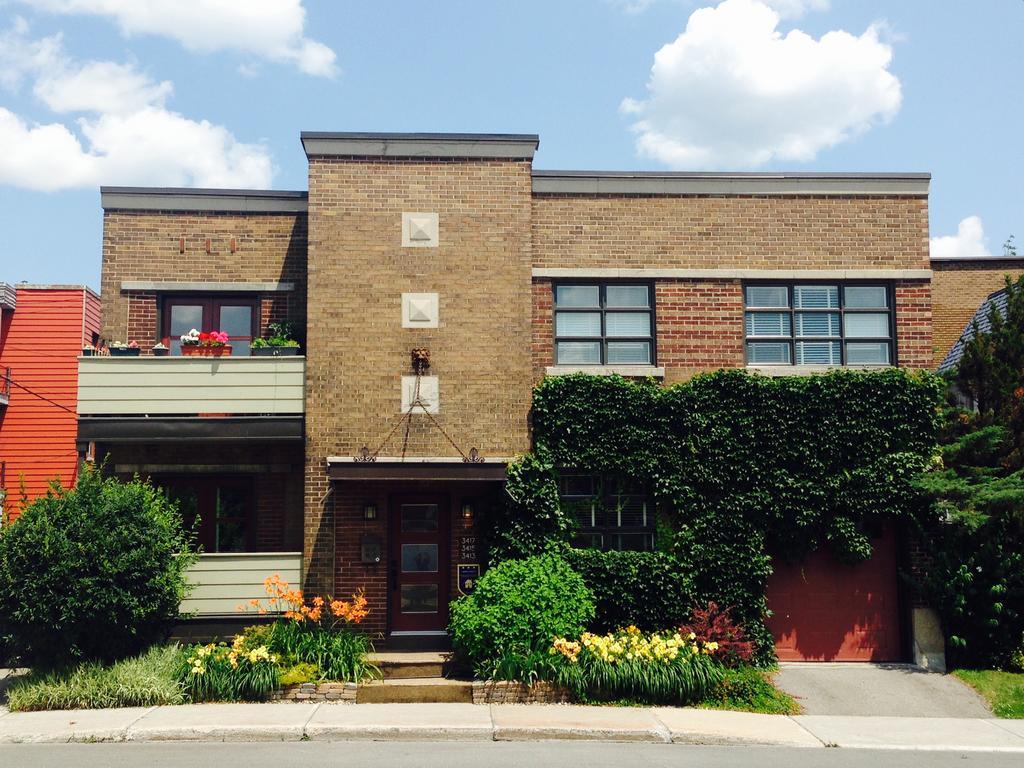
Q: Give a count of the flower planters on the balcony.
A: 5